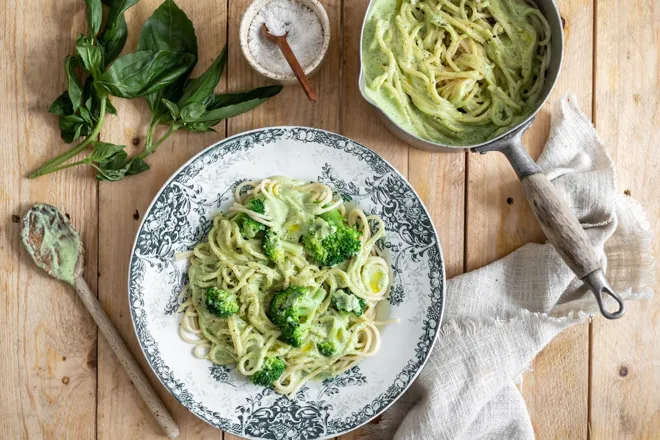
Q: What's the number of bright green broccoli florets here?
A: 8